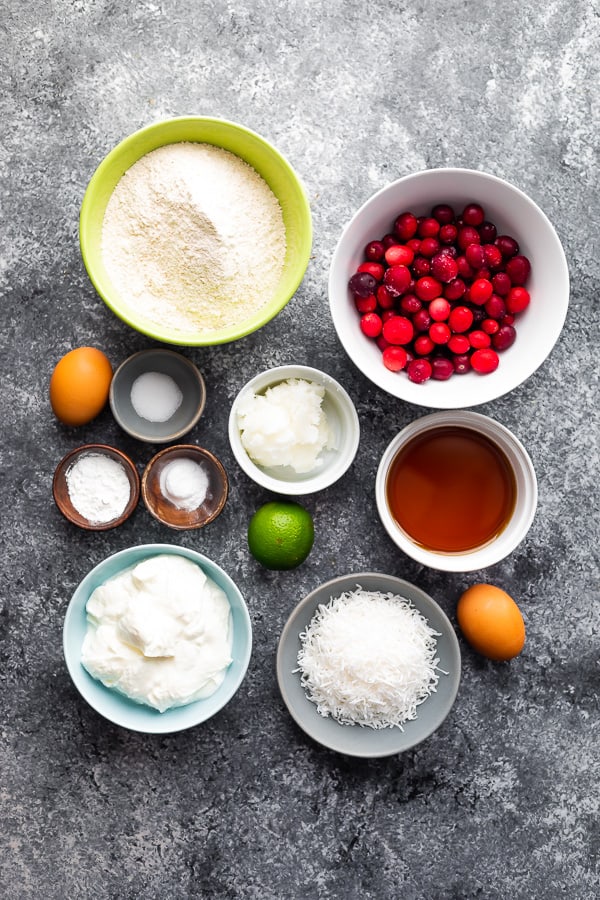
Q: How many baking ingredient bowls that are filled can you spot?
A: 9